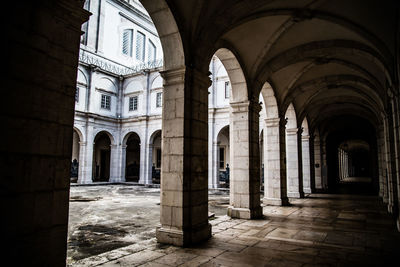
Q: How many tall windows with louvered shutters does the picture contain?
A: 3